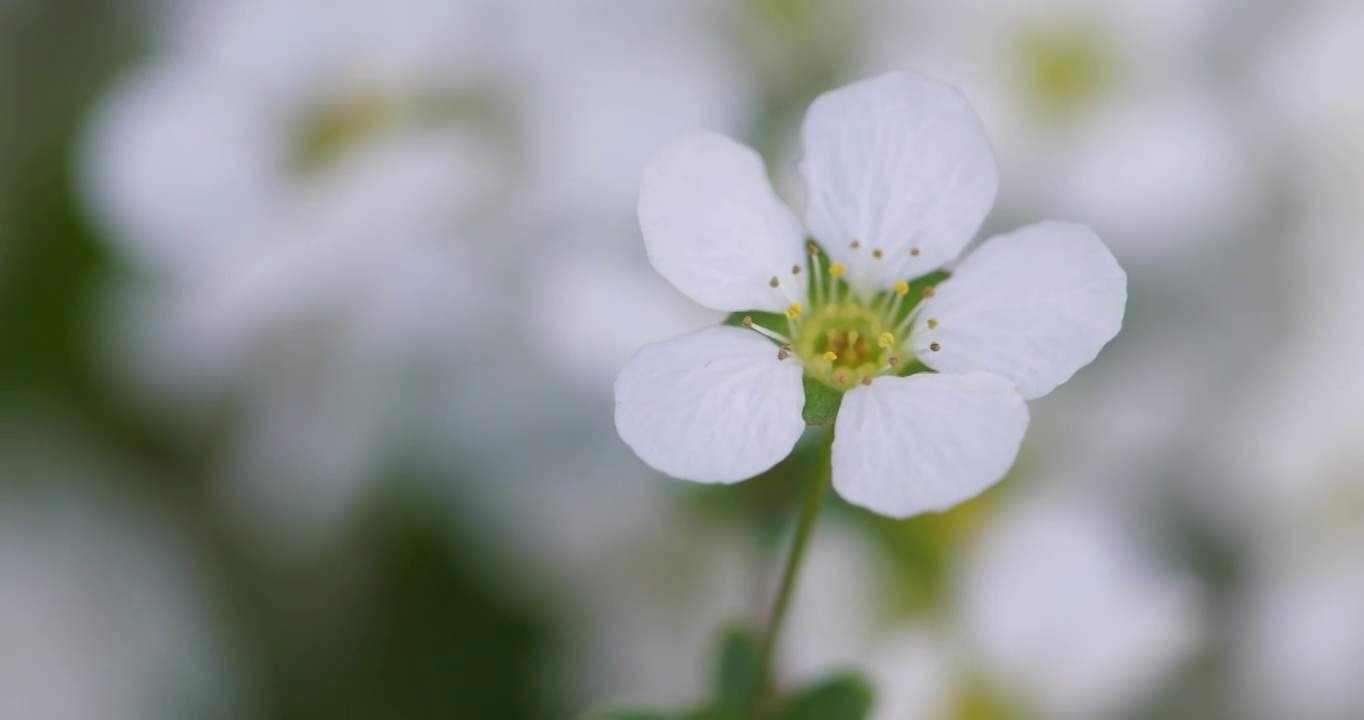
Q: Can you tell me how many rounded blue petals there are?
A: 0